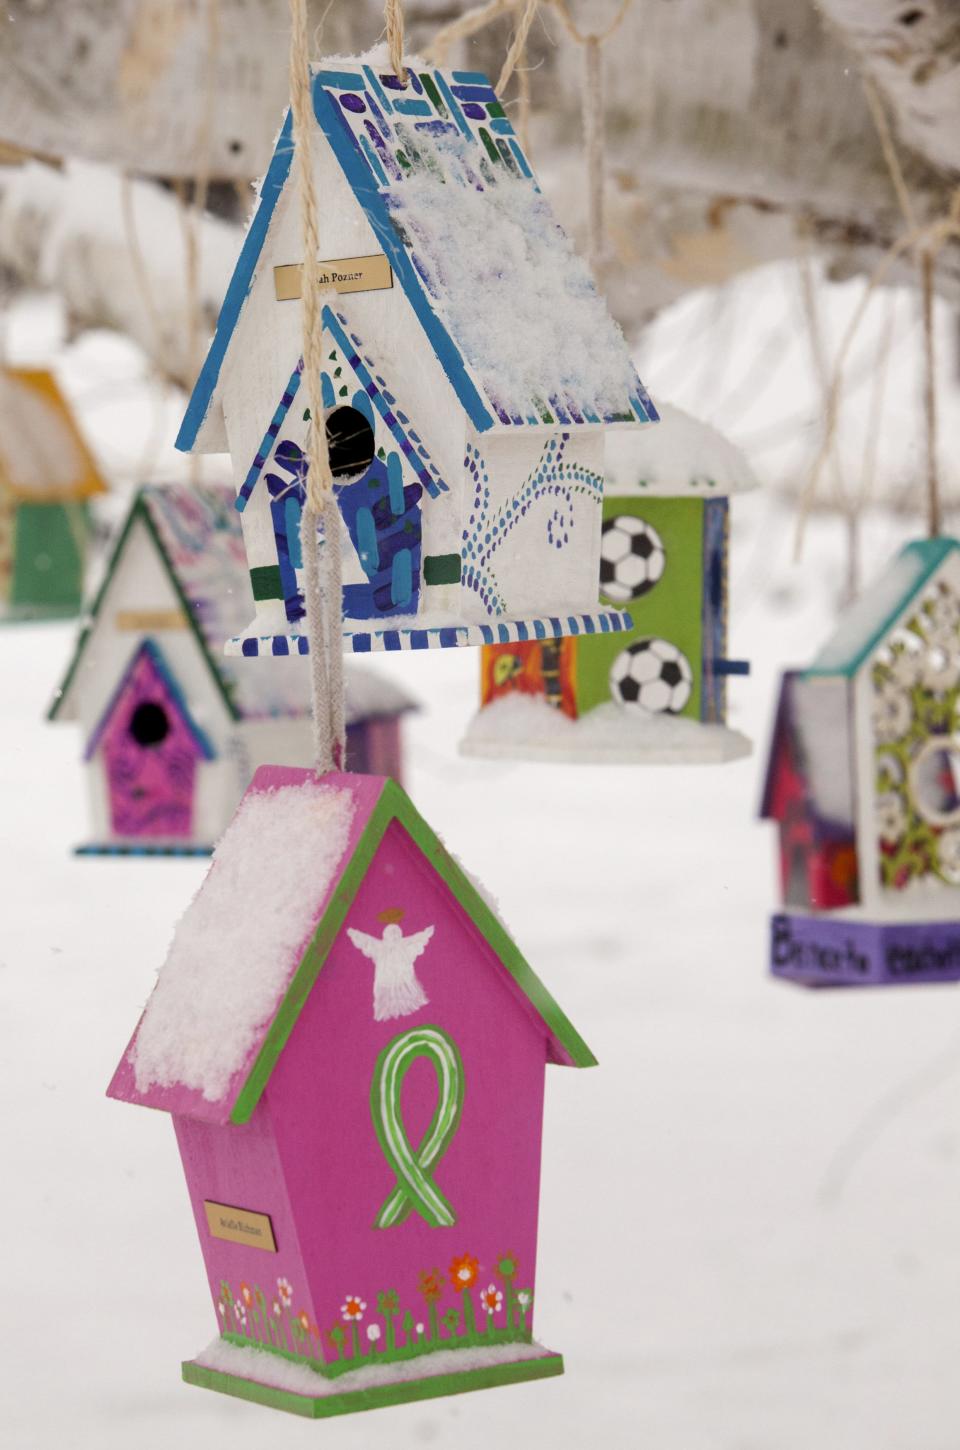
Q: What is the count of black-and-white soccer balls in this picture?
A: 2